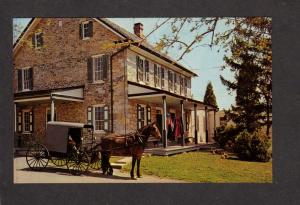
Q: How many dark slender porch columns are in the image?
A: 5